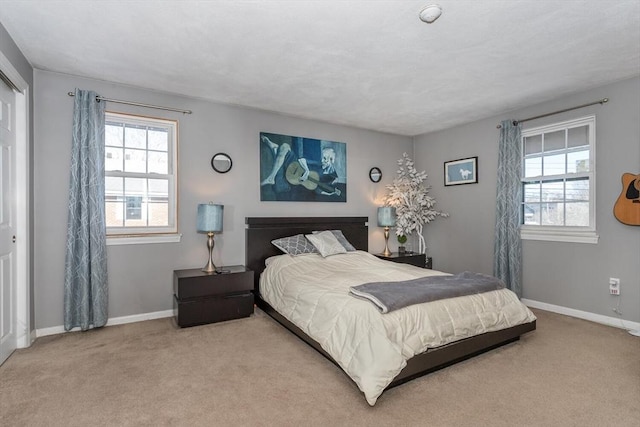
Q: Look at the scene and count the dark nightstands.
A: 2